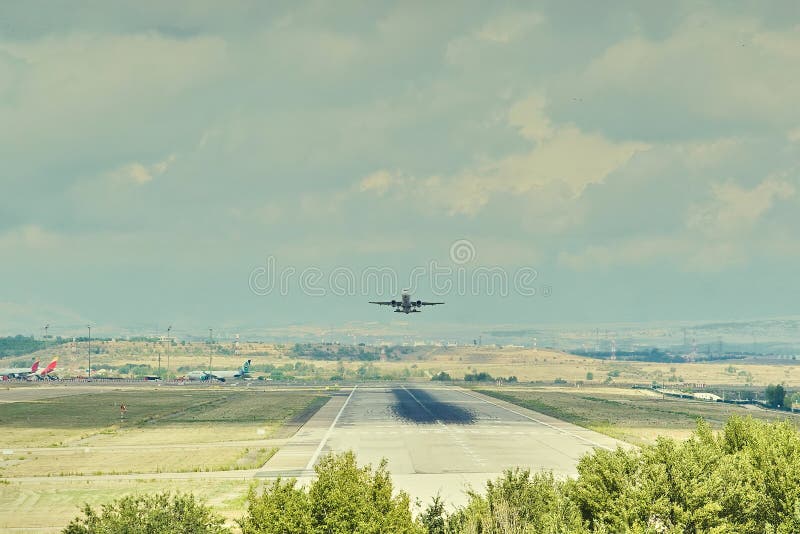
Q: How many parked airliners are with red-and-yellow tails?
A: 2